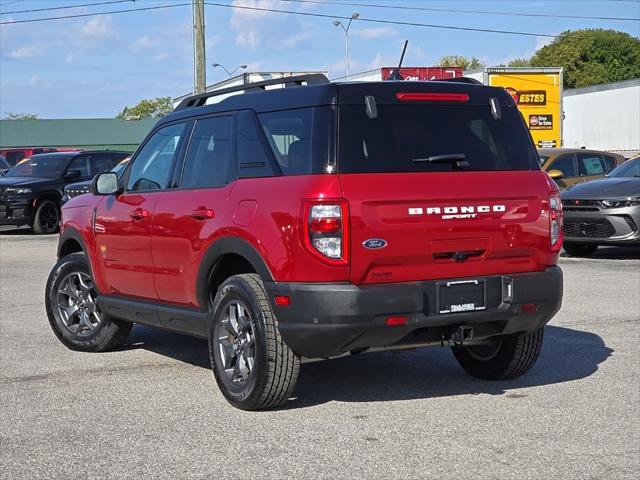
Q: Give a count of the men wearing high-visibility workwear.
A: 0